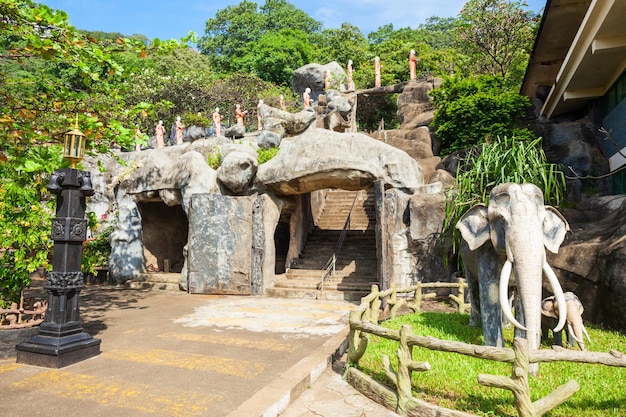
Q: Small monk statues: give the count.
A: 12